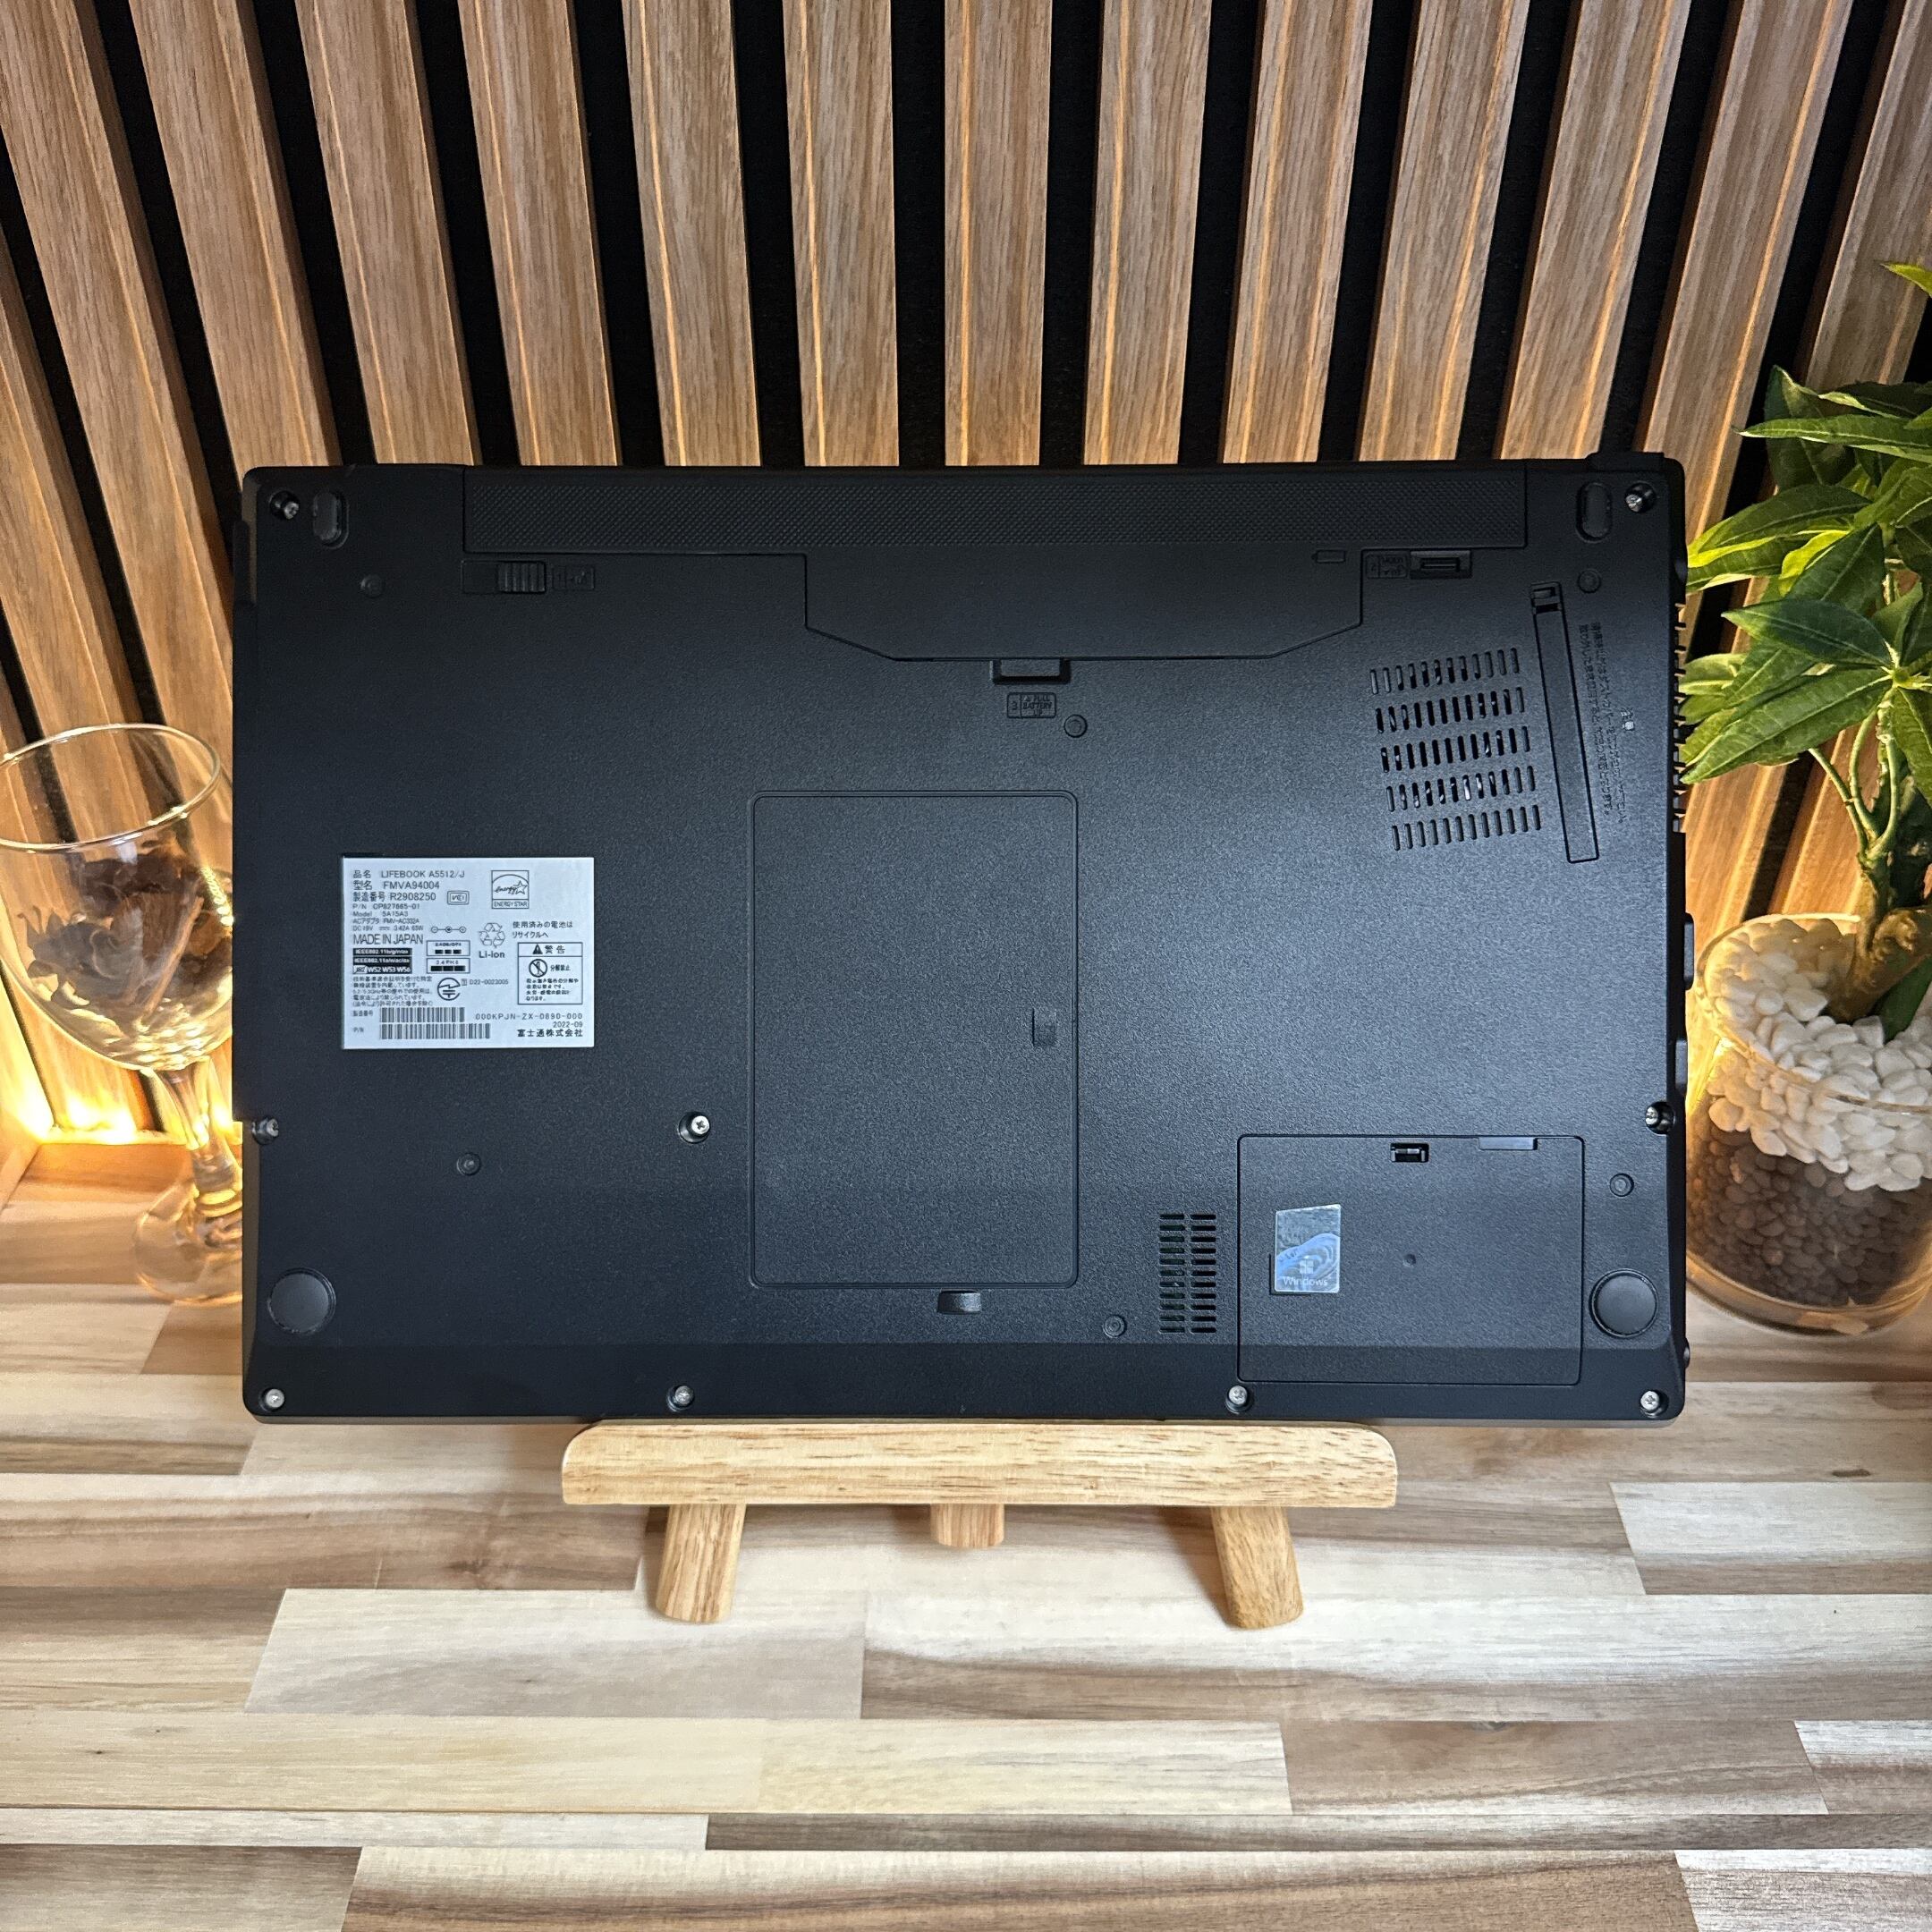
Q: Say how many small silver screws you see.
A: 9